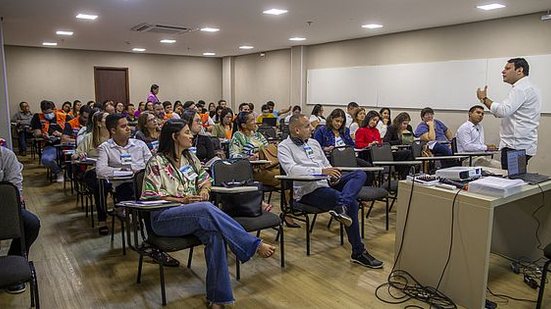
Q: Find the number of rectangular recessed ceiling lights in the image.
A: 12